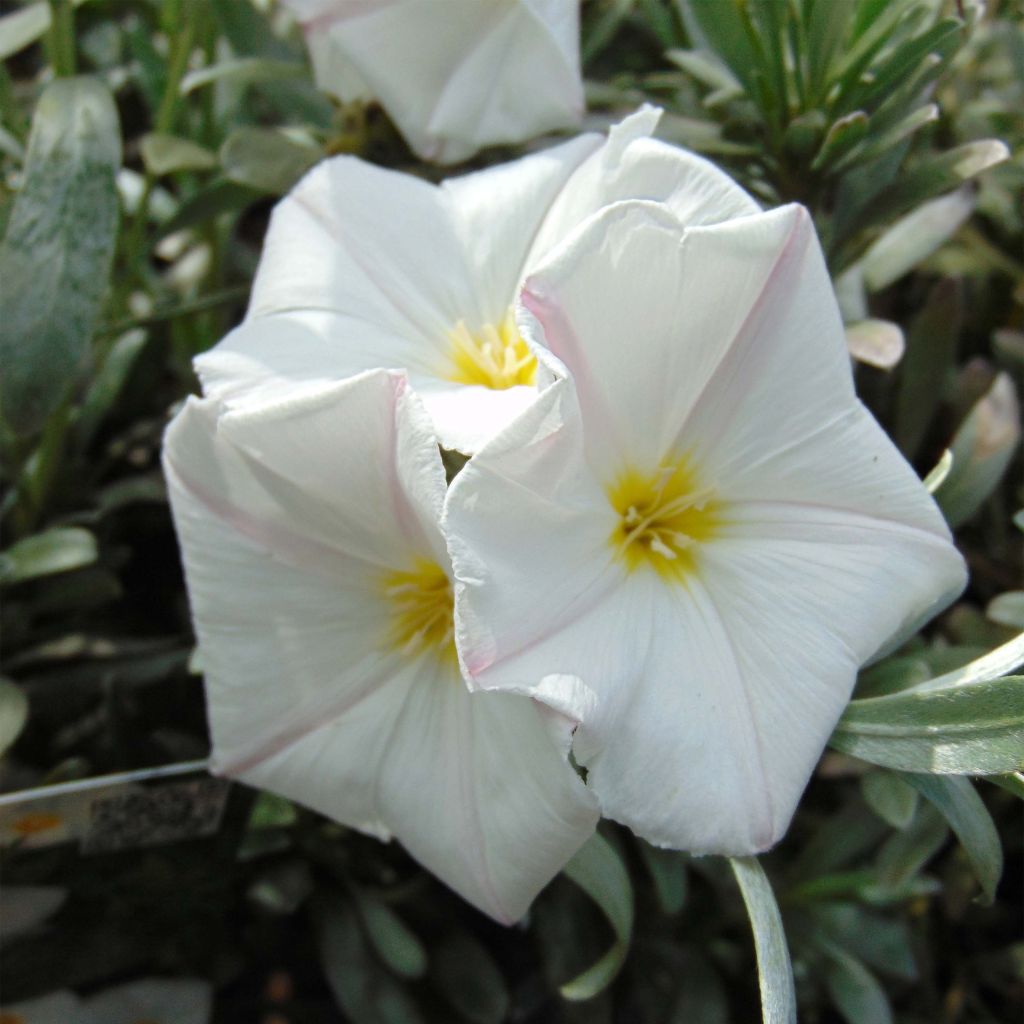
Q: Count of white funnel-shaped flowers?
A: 4